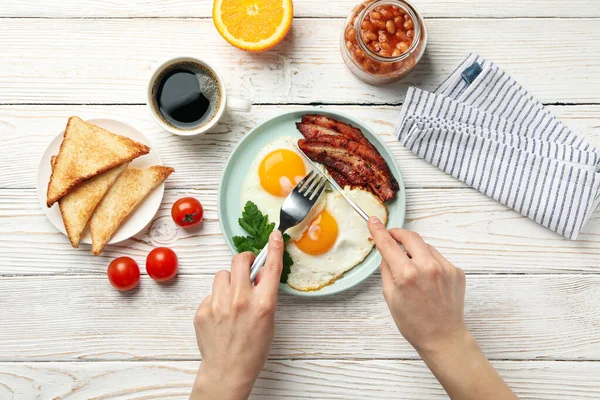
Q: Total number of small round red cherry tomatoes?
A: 3